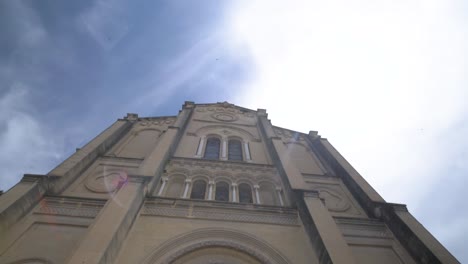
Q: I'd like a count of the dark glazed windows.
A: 5